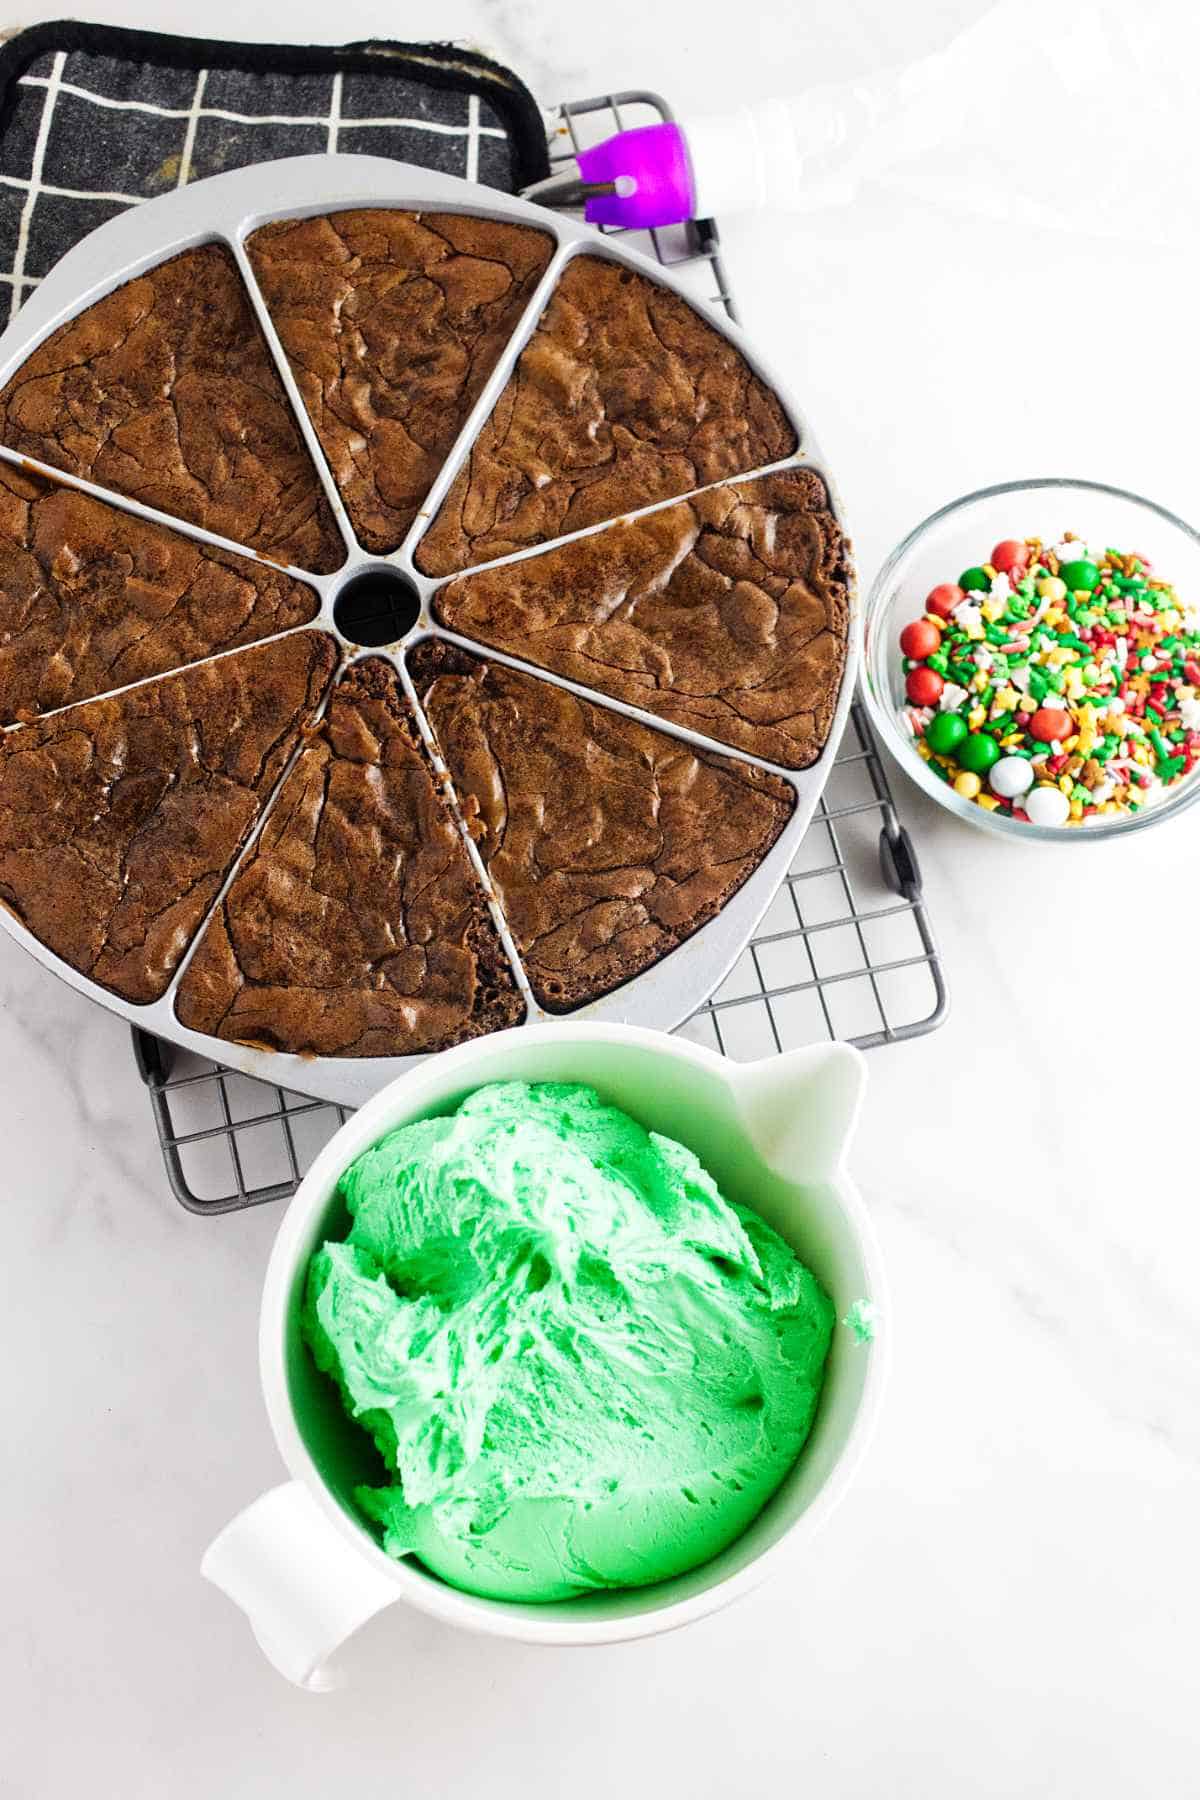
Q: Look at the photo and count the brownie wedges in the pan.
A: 8